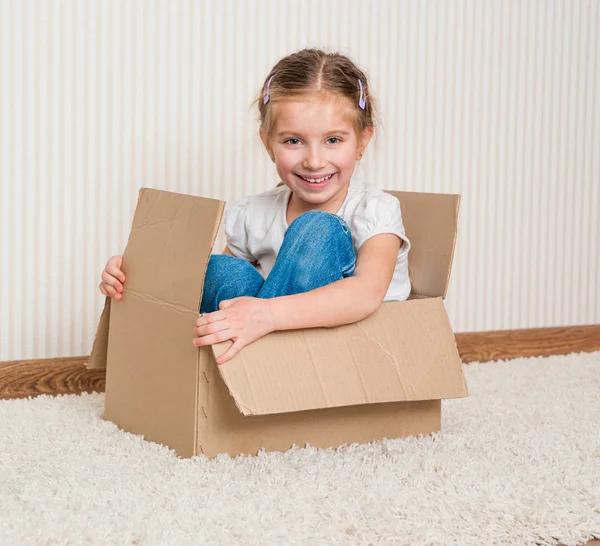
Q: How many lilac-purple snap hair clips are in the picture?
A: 2